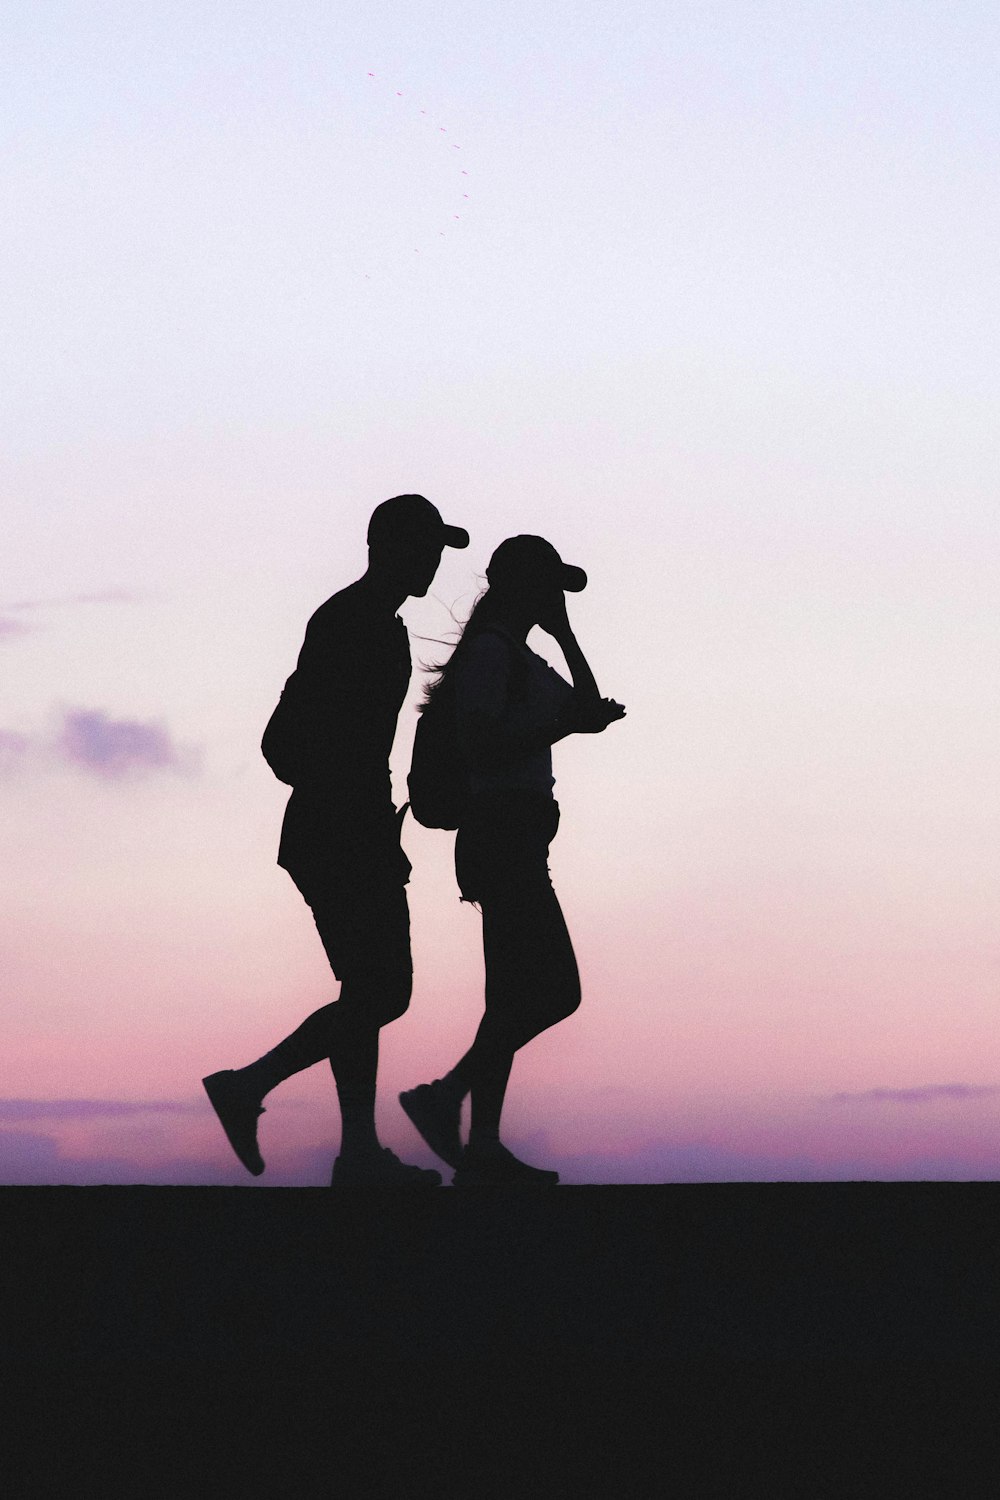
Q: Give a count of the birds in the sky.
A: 11